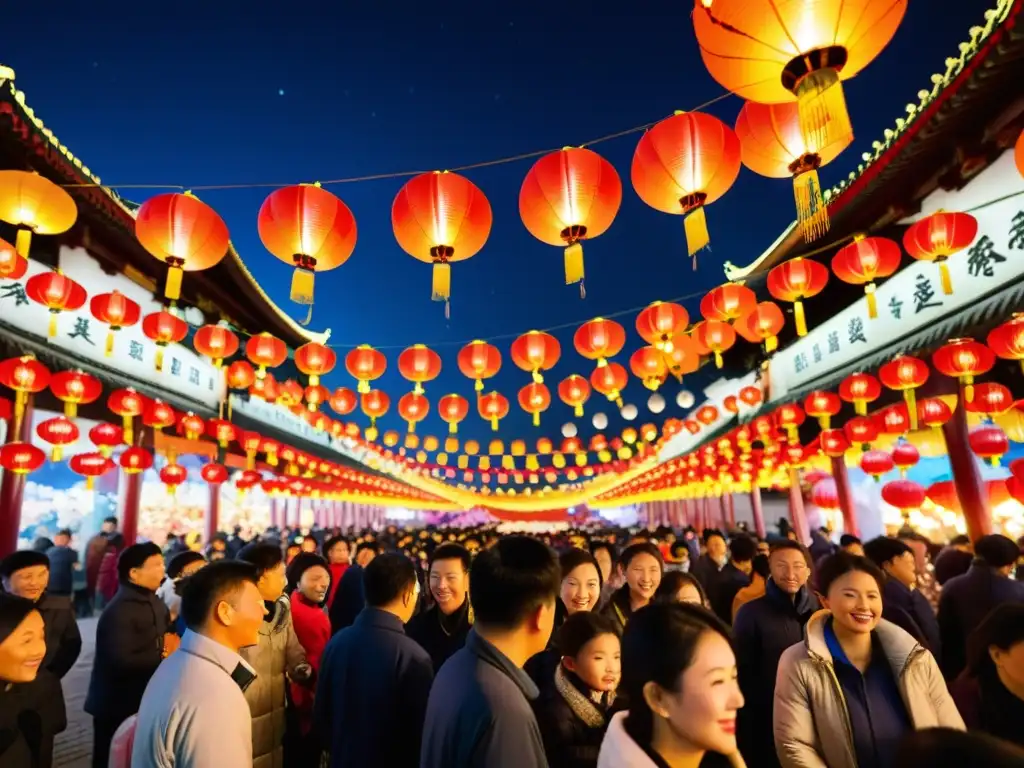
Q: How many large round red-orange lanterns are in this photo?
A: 7